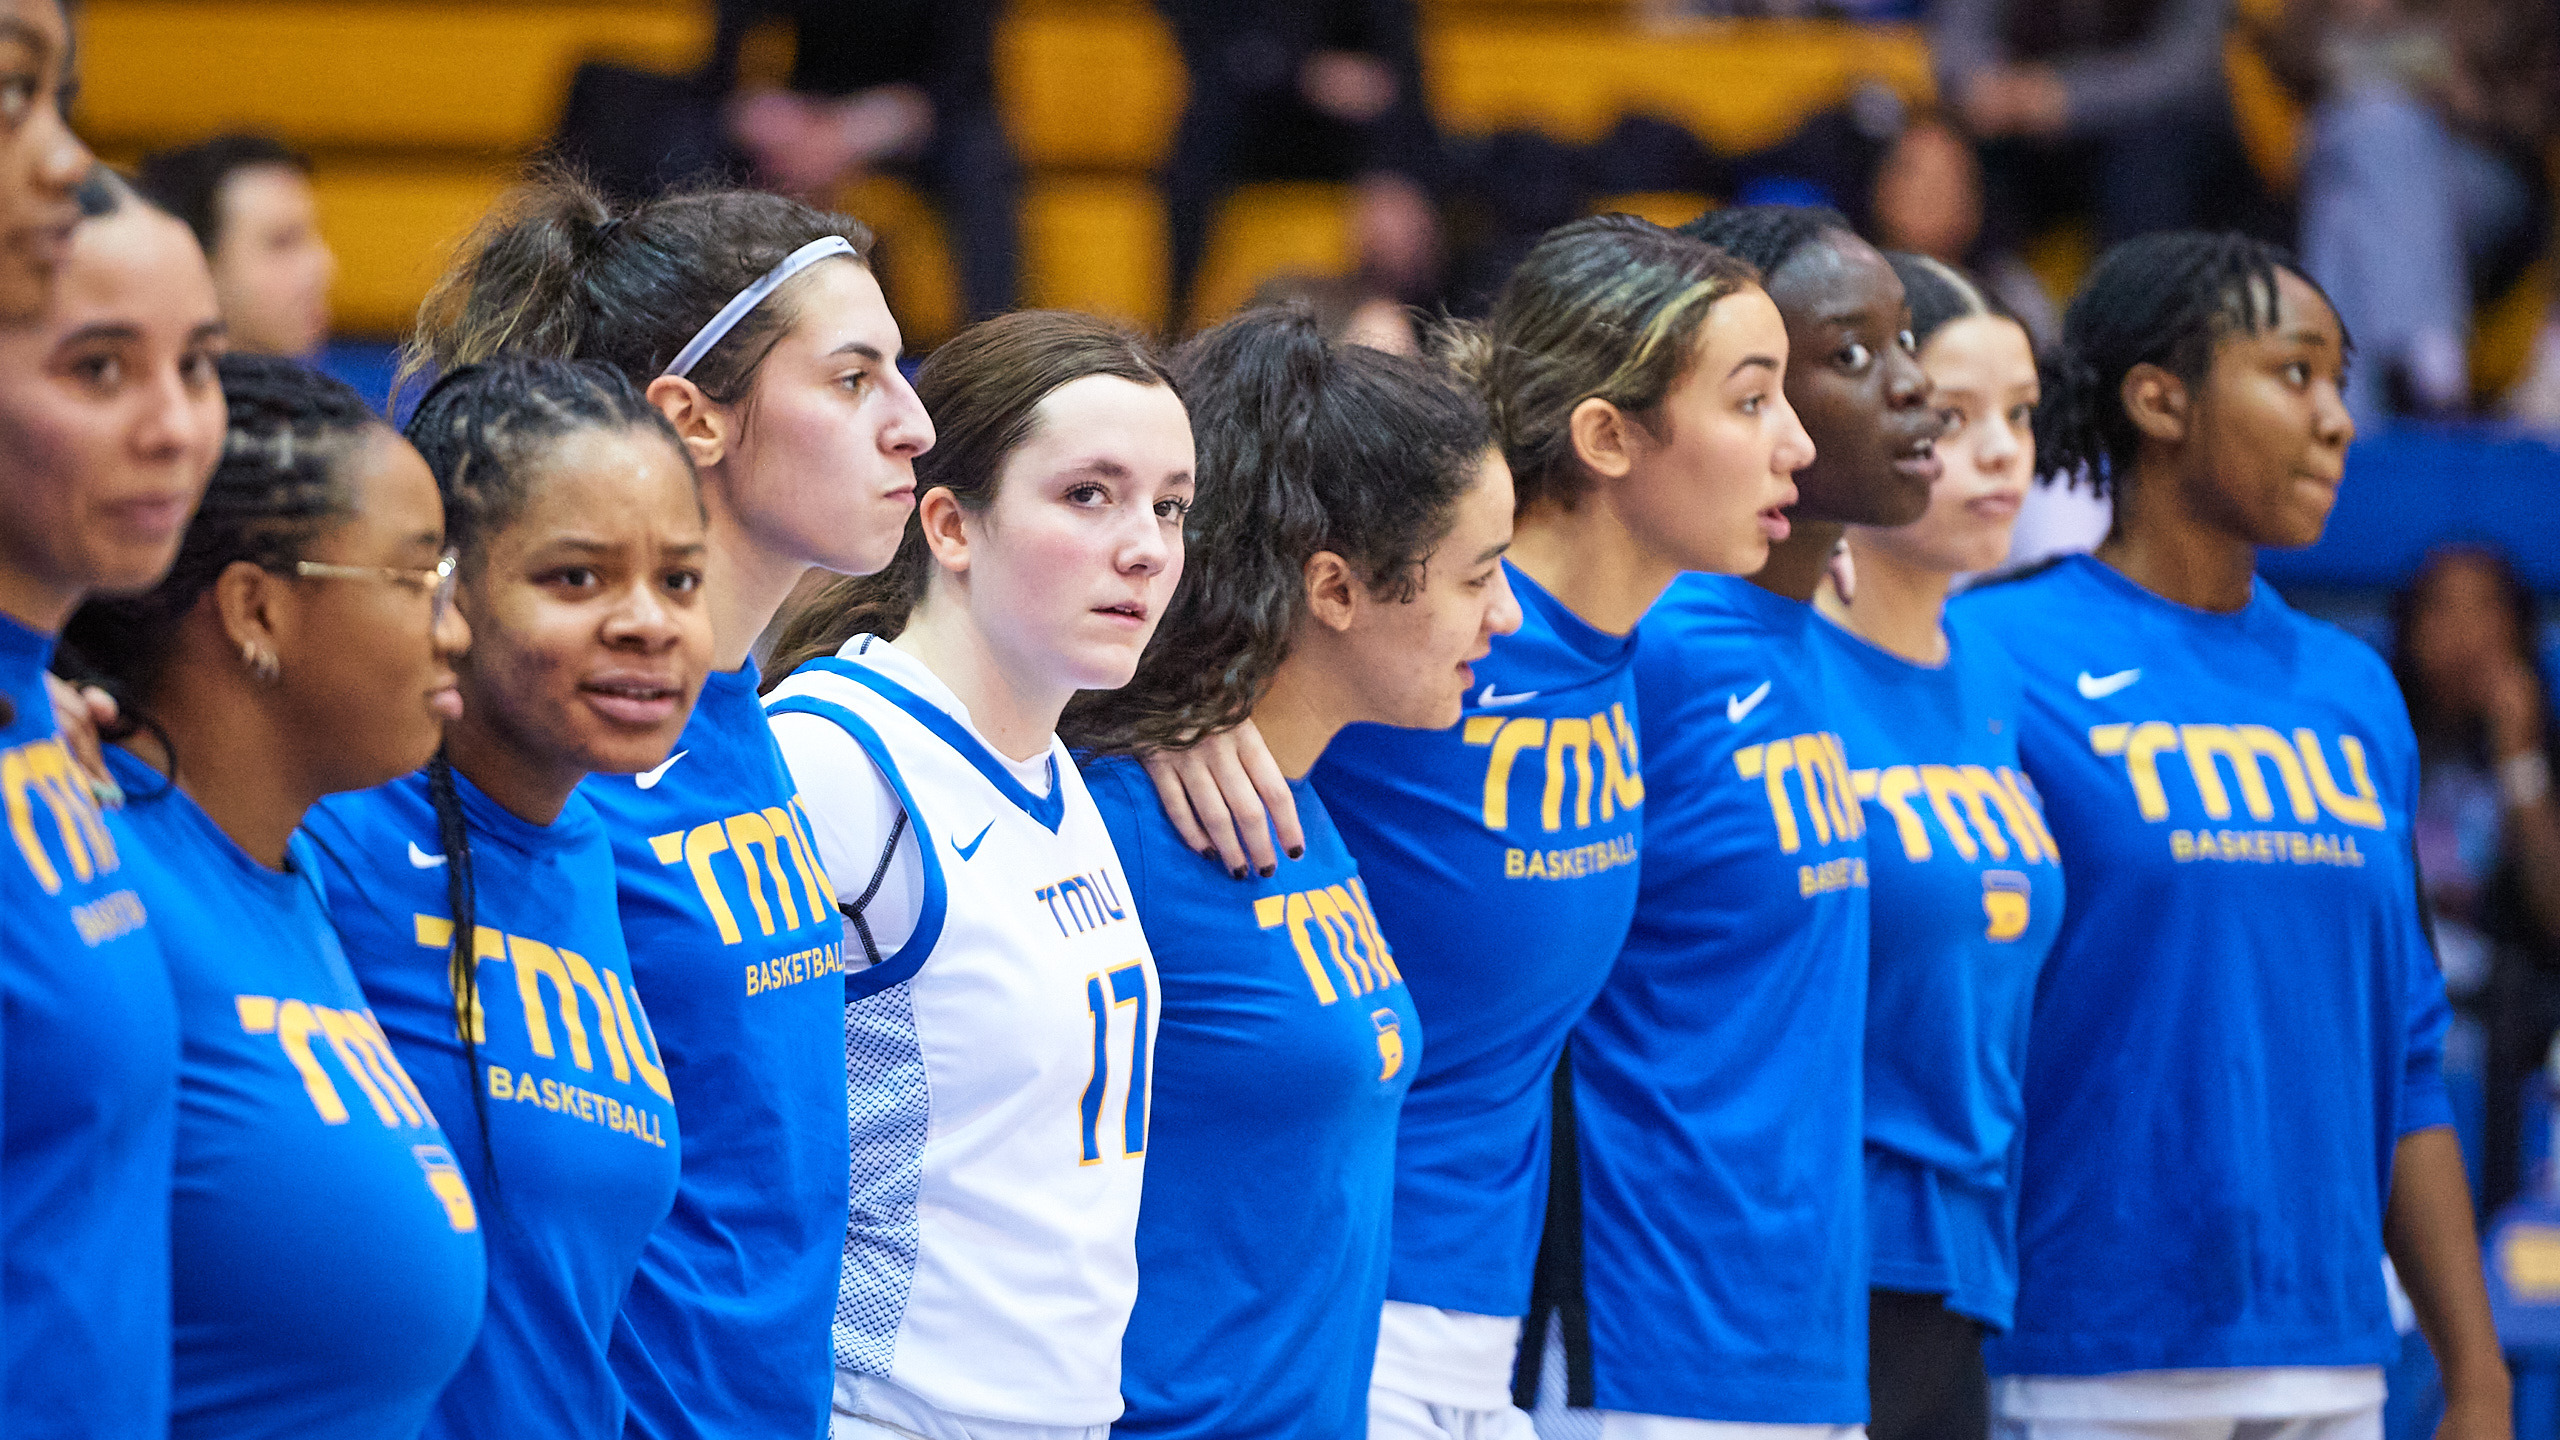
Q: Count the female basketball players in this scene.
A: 11